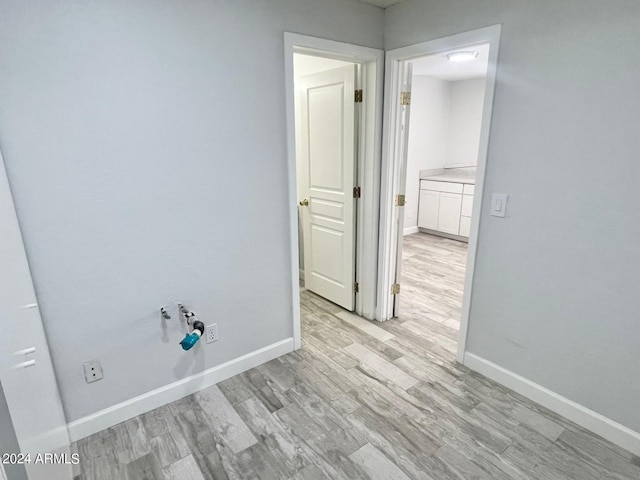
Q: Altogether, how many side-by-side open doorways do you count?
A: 2